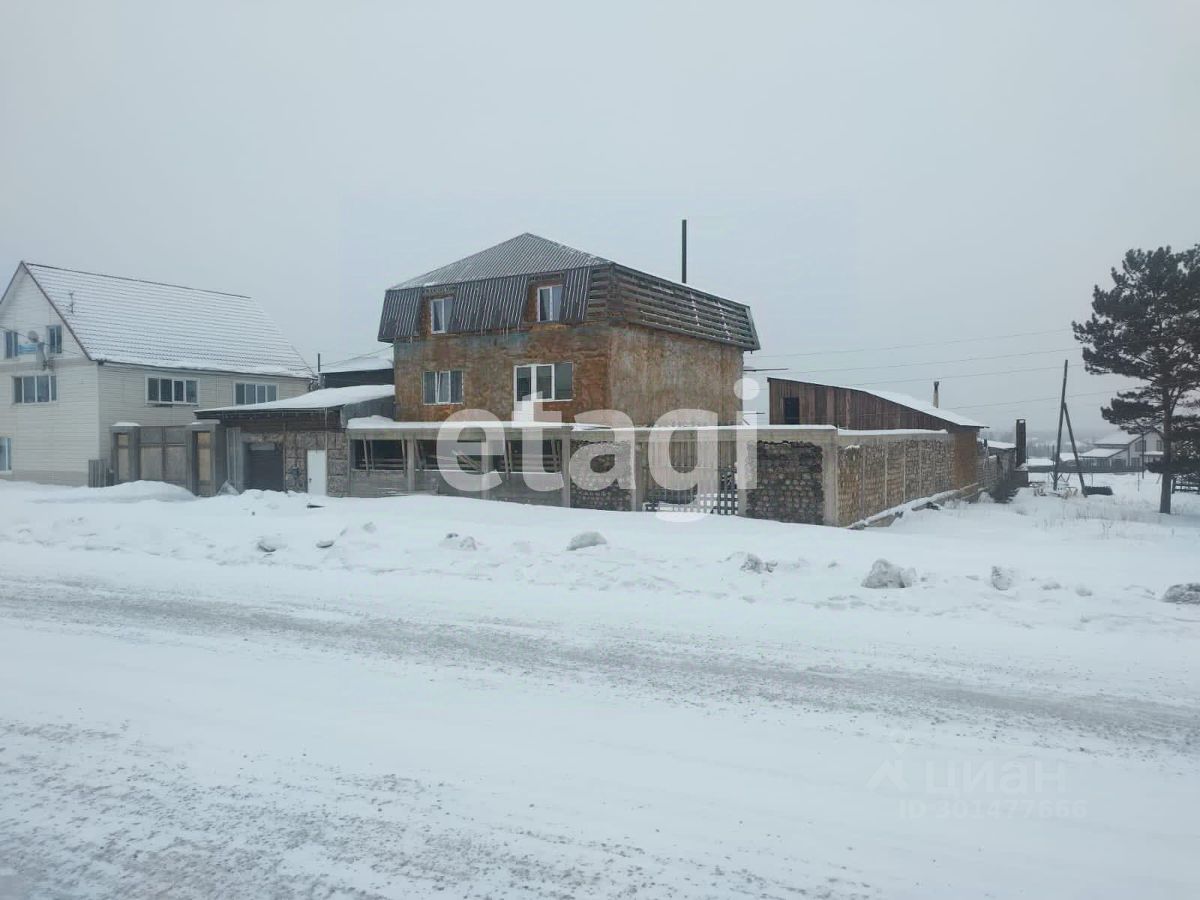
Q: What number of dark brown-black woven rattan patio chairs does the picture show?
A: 0